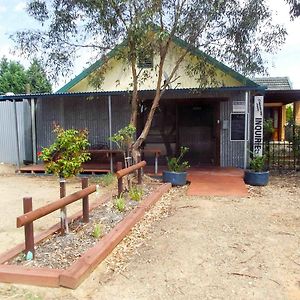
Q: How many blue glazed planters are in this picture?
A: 2